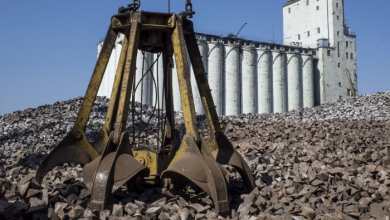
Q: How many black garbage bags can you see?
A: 0